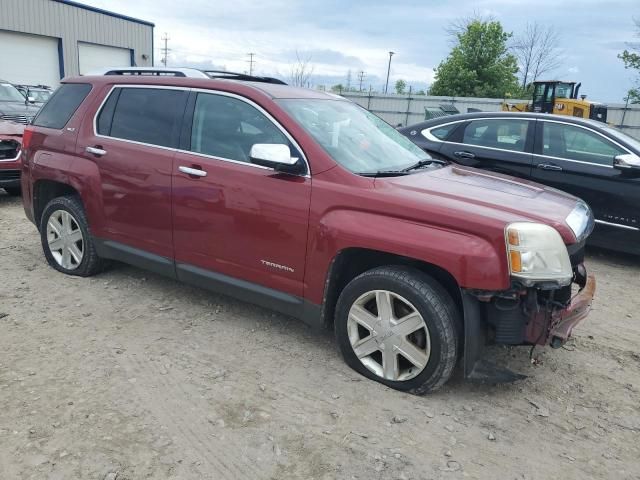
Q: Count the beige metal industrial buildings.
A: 1